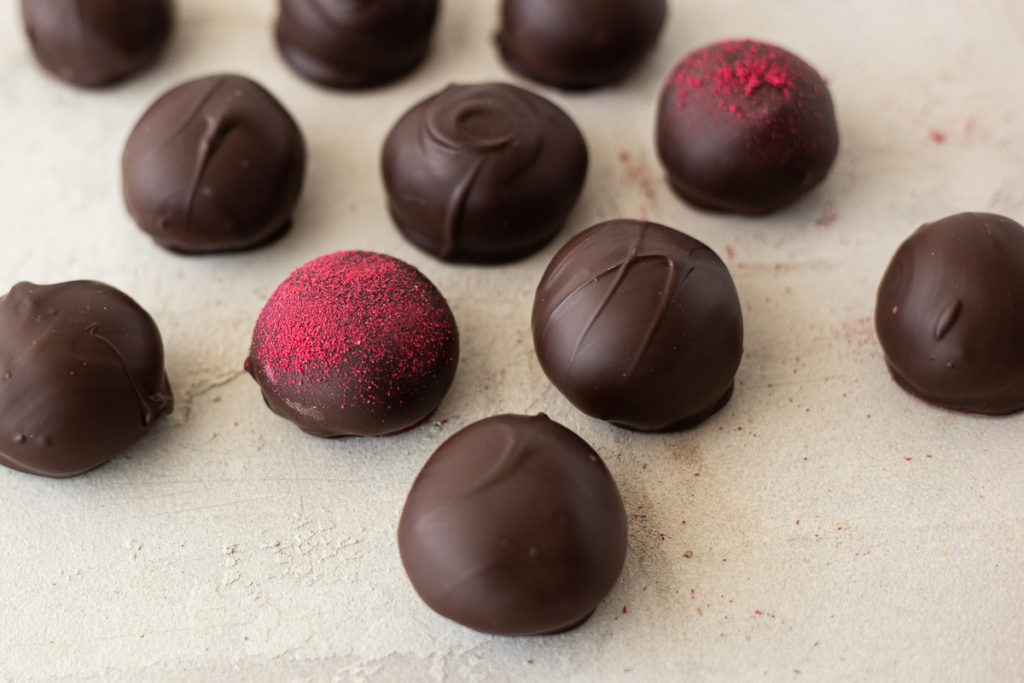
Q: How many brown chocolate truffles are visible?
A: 9